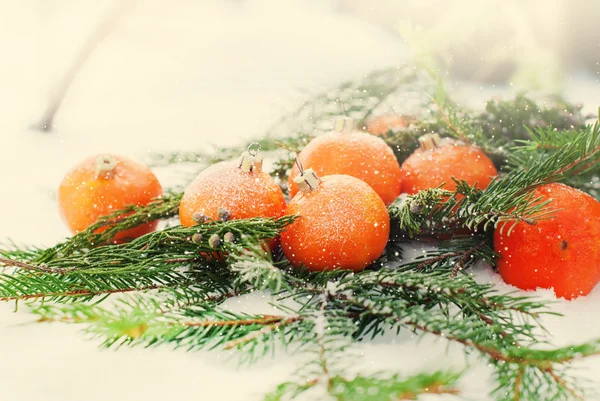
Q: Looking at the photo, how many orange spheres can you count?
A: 7